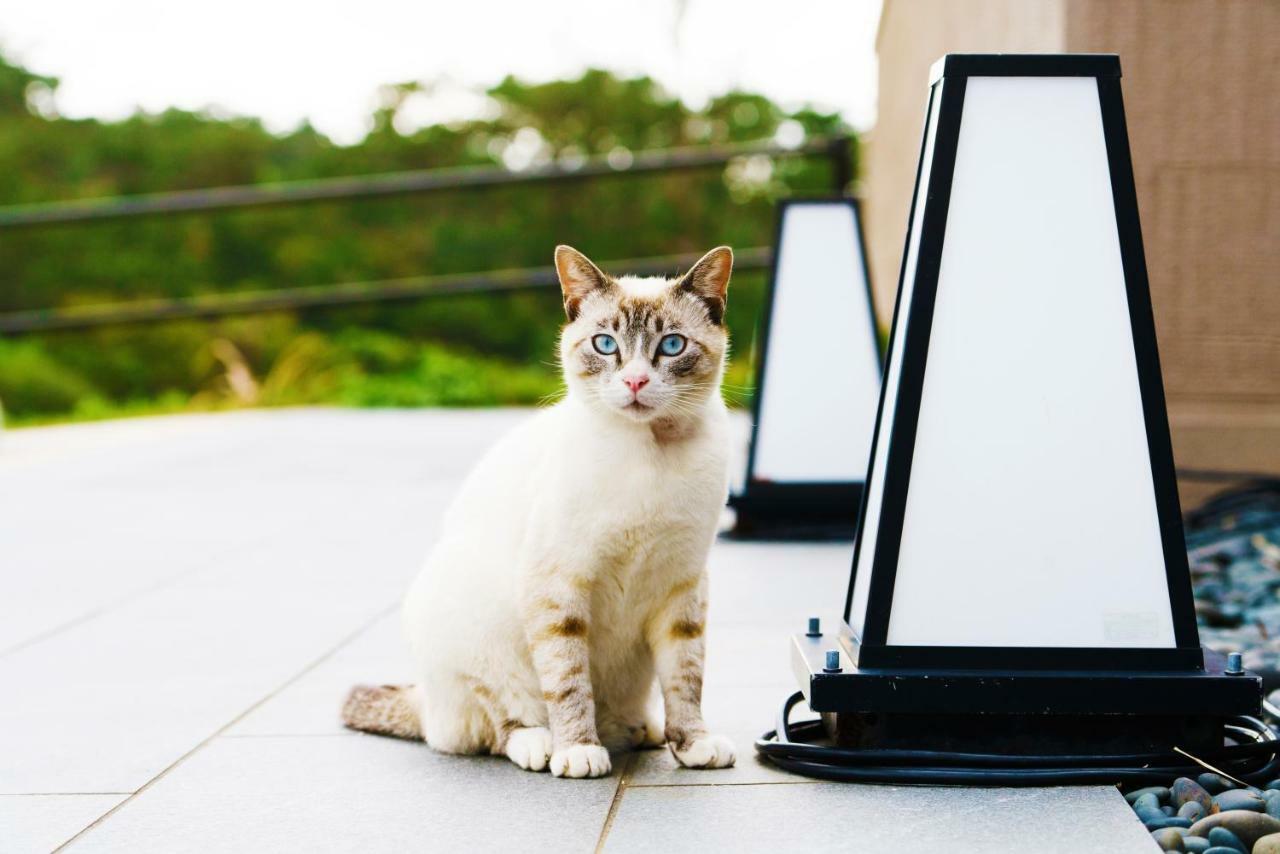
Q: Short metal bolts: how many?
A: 3